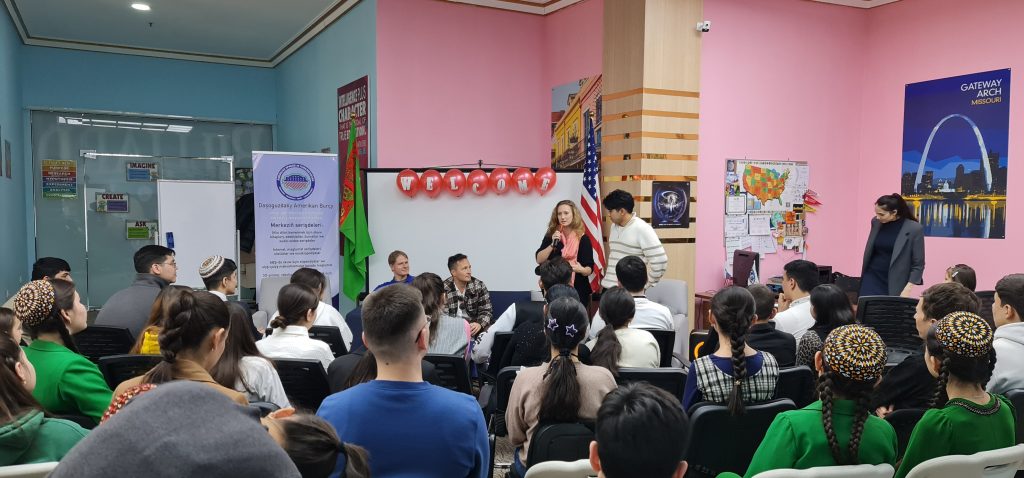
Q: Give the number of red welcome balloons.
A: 7